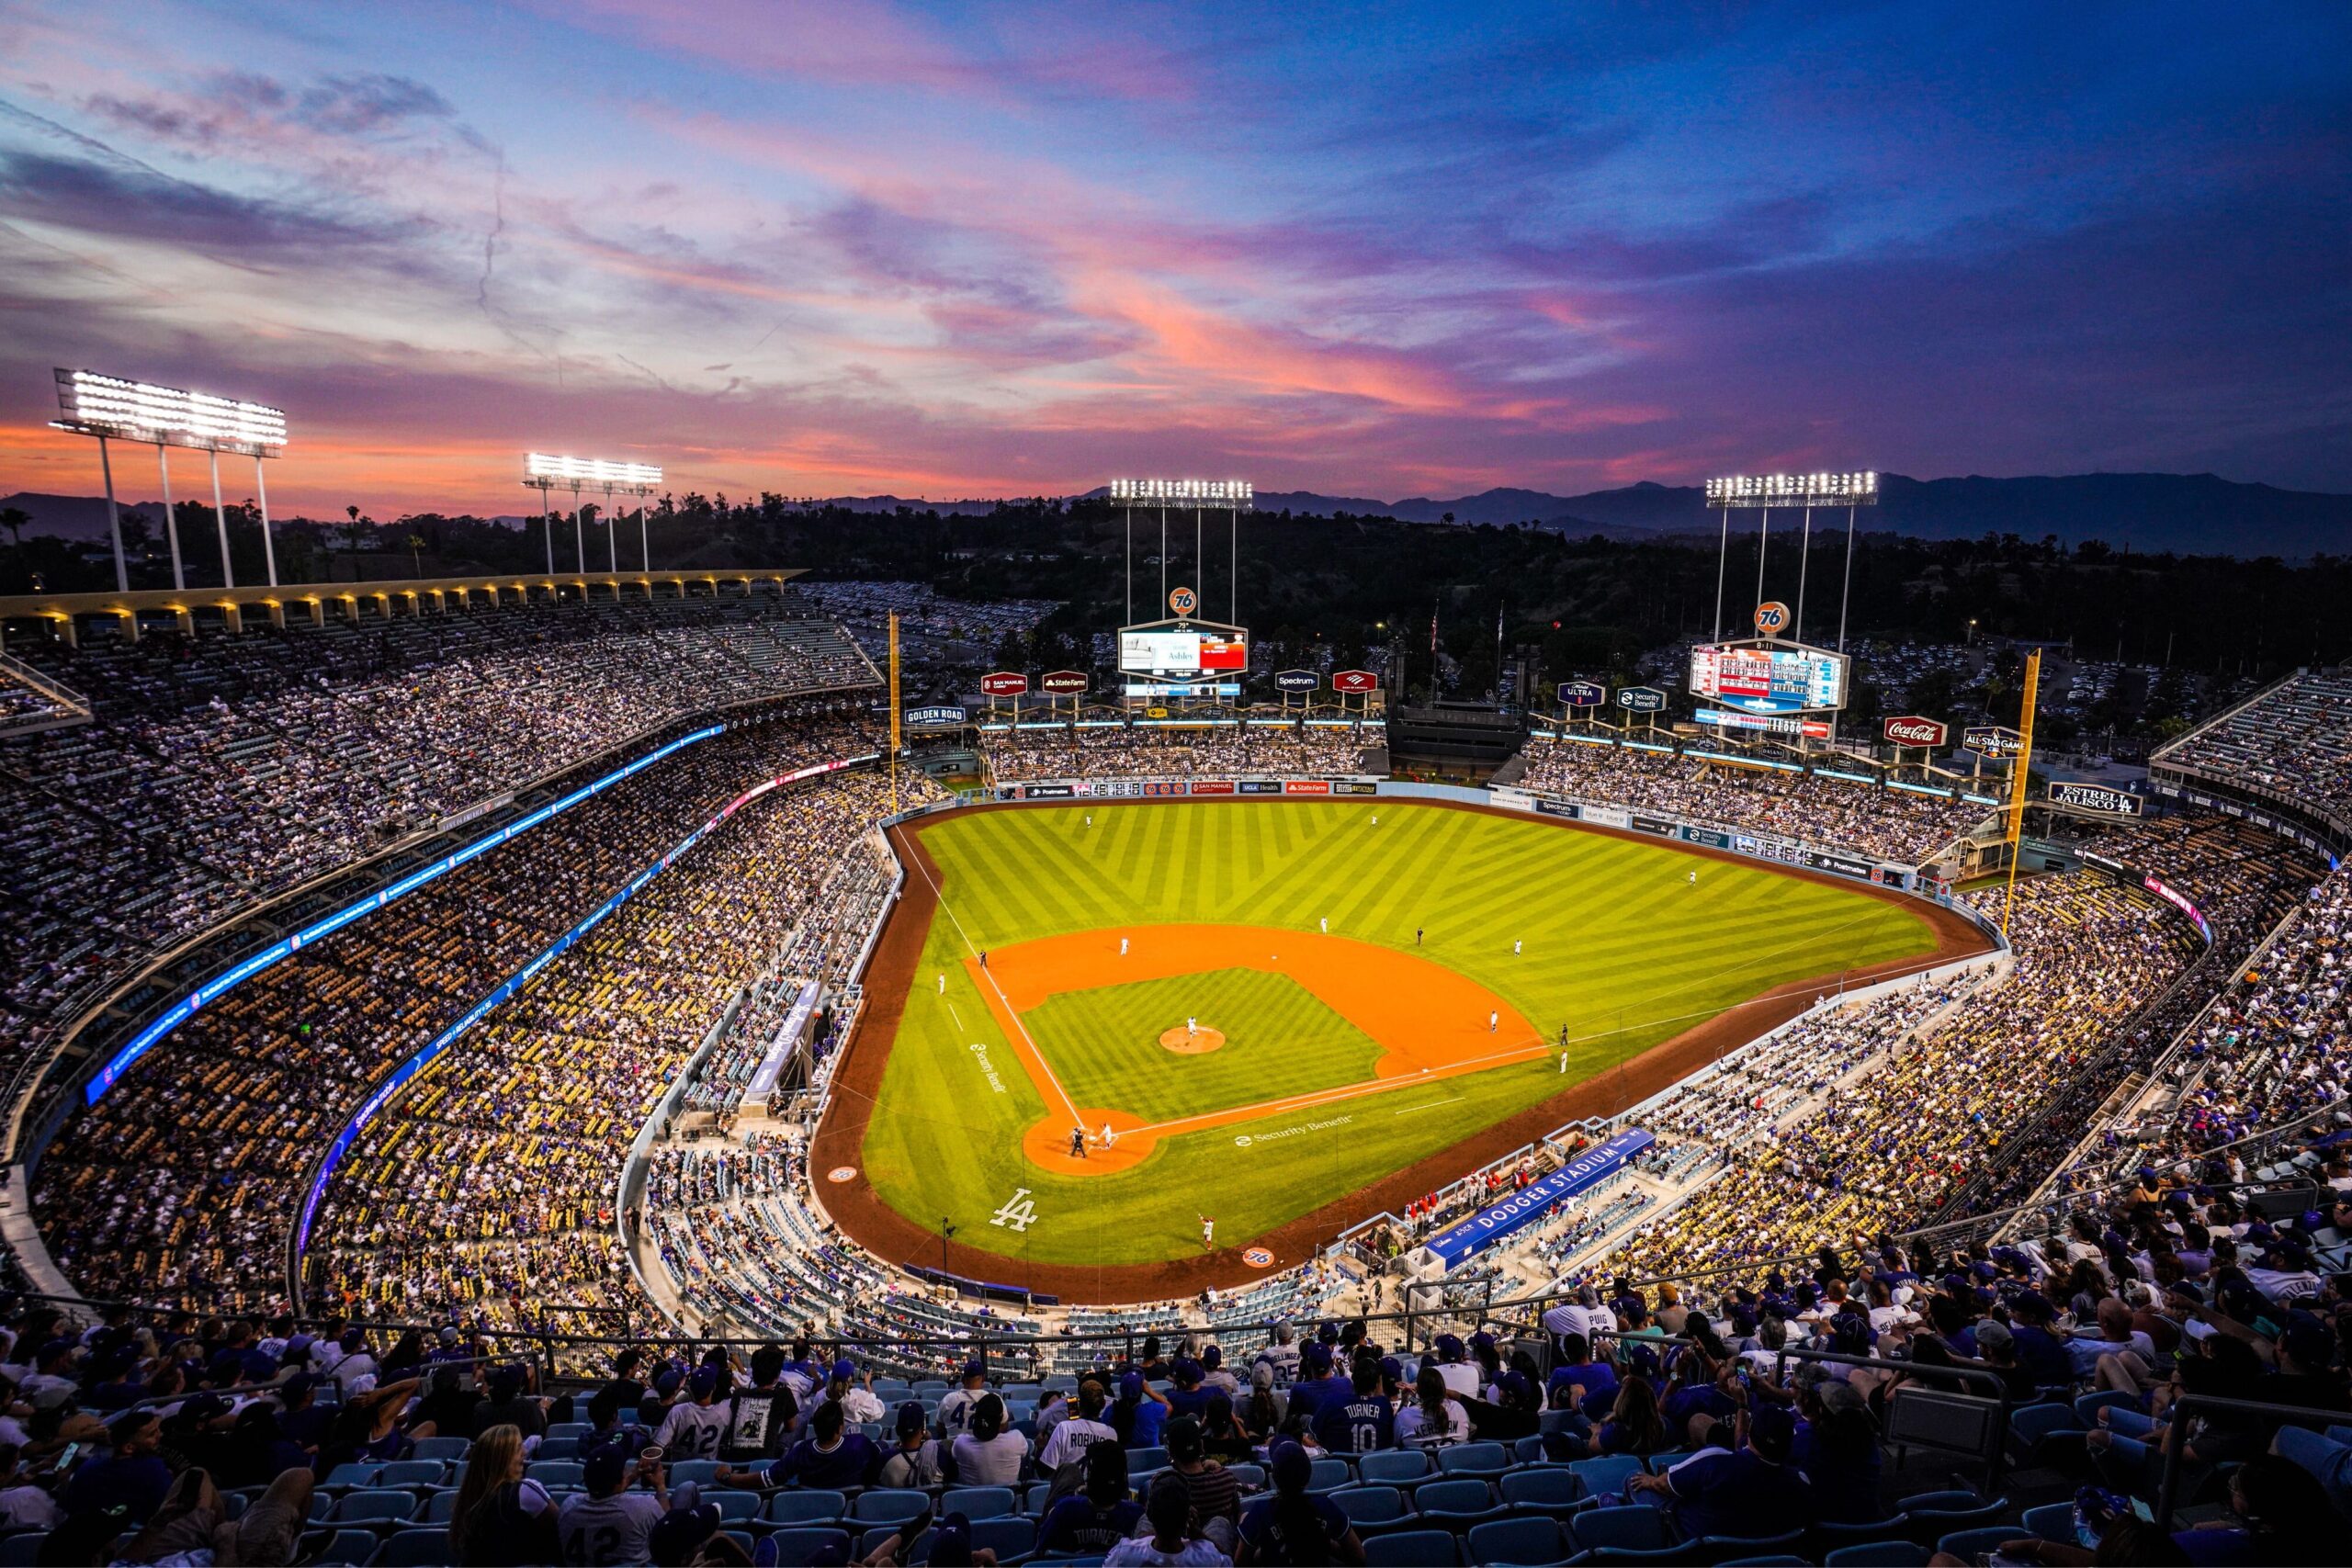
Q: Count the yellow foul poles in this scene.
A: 2